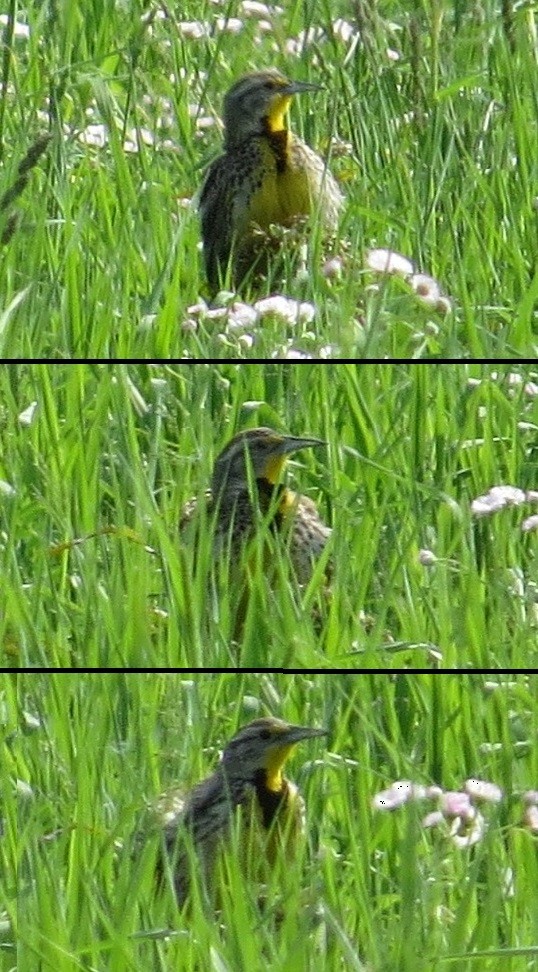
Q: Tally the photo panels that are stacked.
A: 3